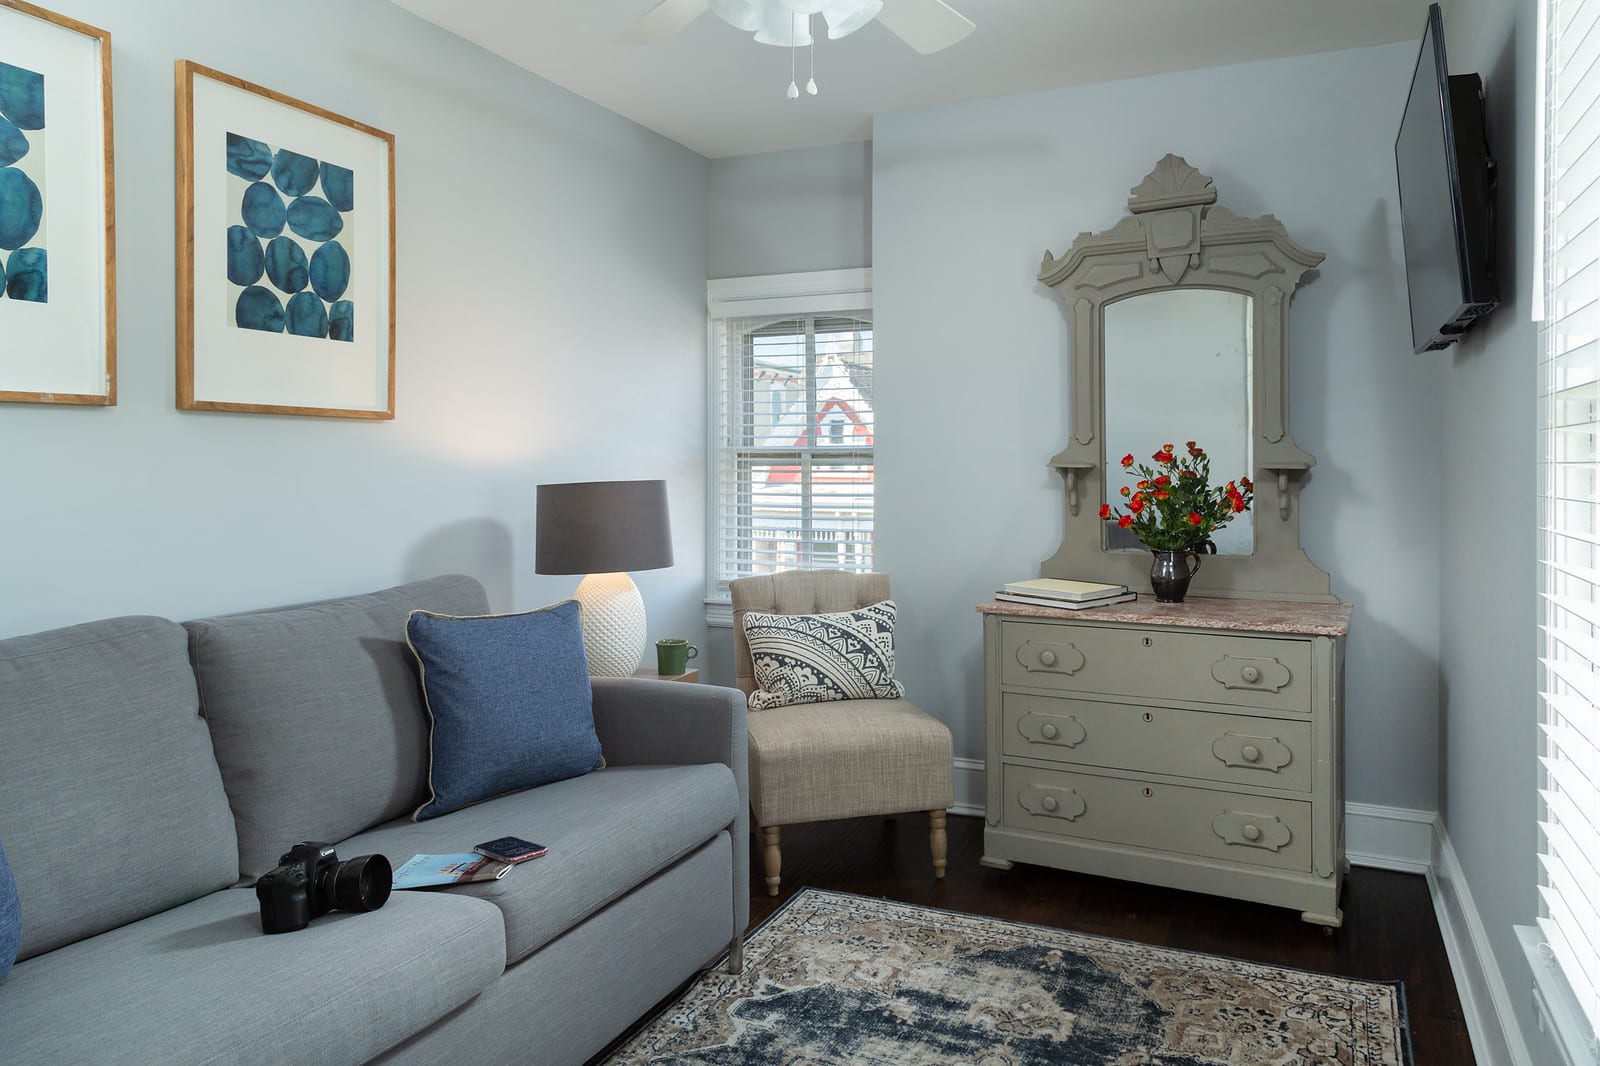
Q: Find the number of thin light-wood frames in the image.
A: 2